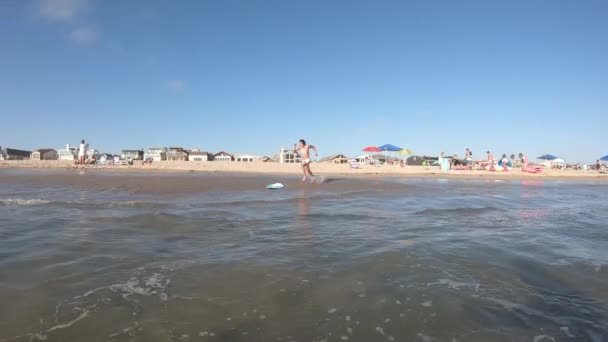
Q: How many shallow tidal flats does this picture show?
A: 1